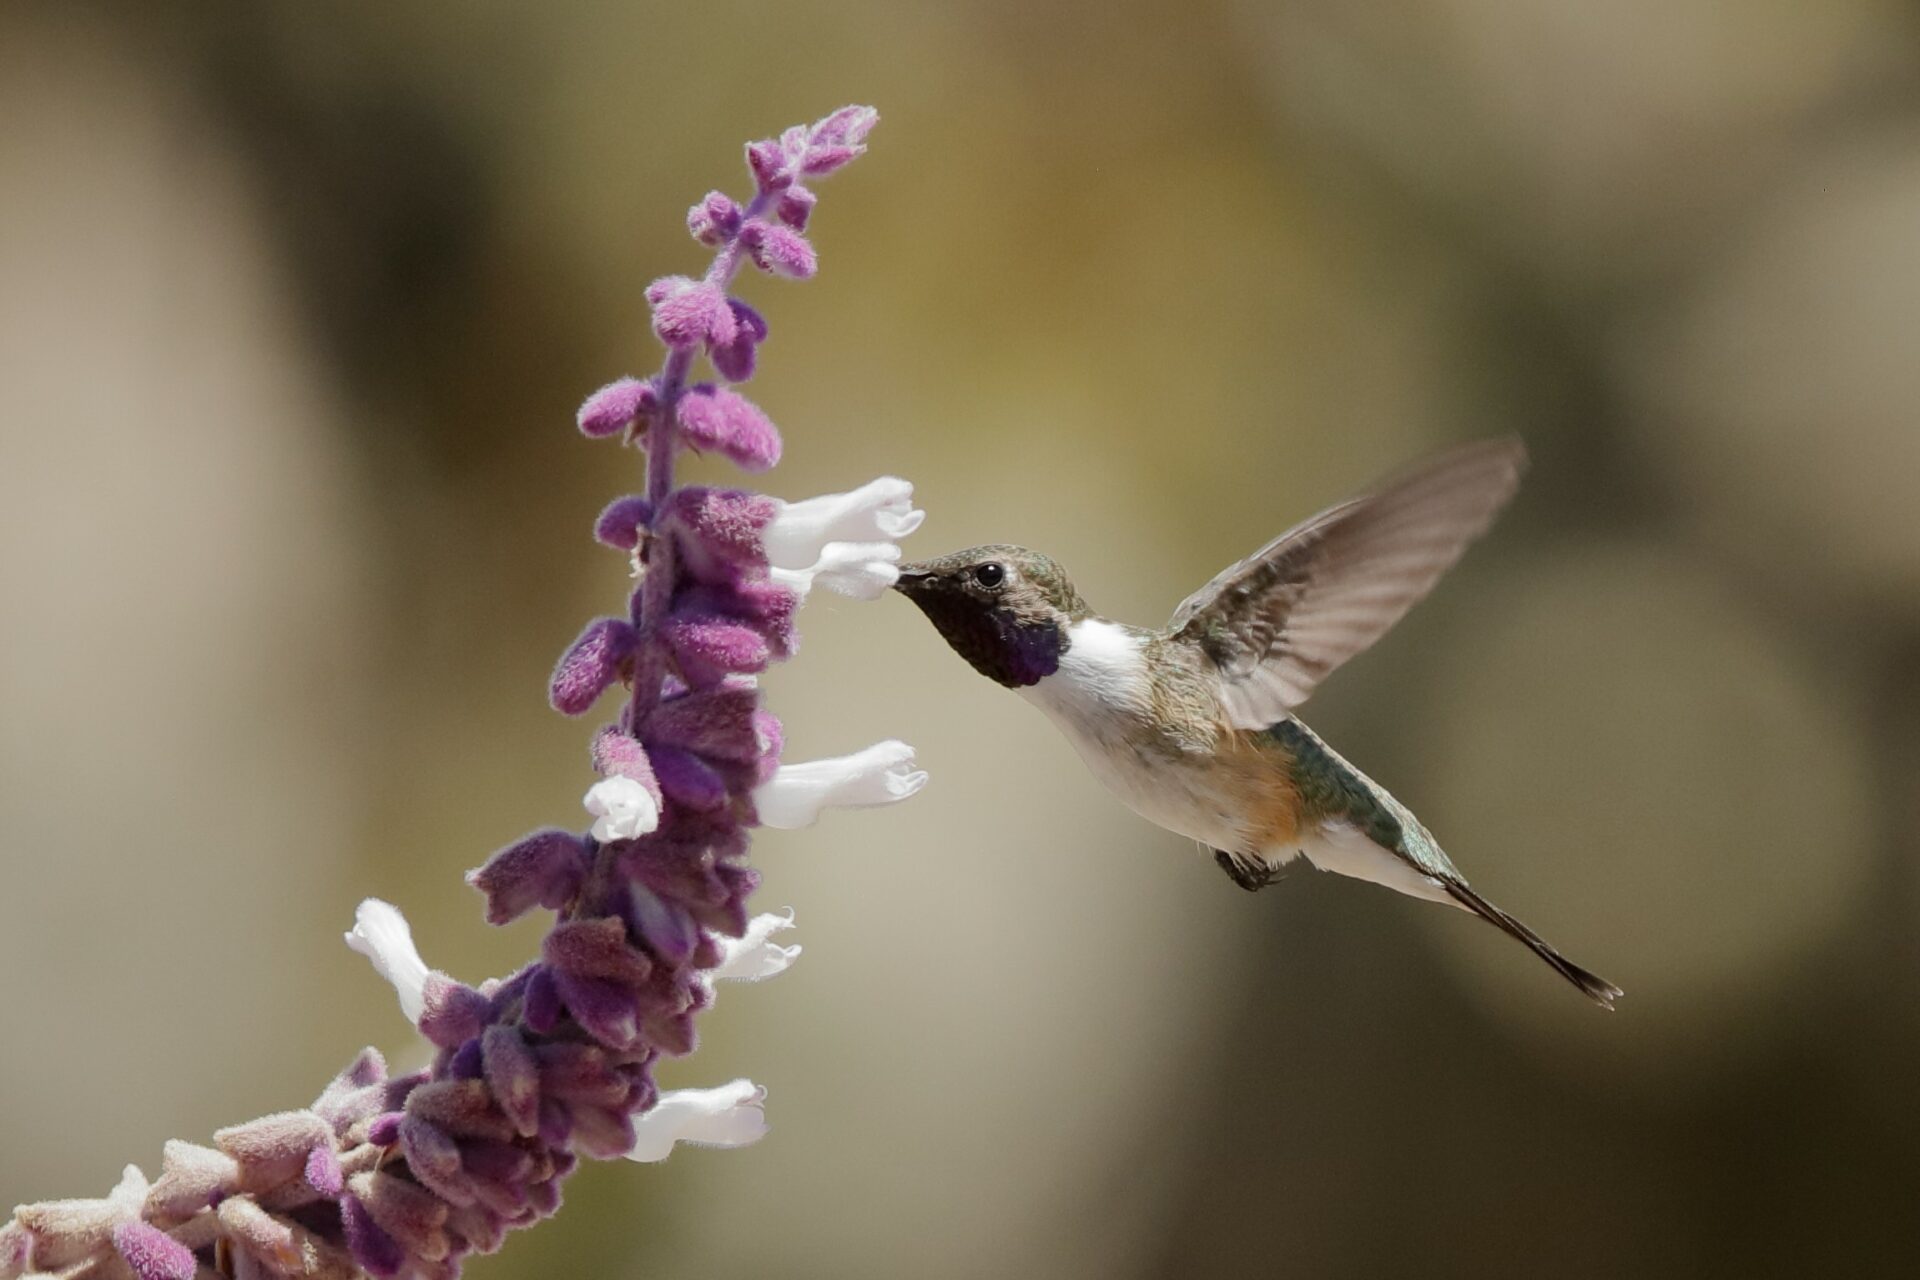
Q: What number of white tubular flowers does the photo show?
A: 7